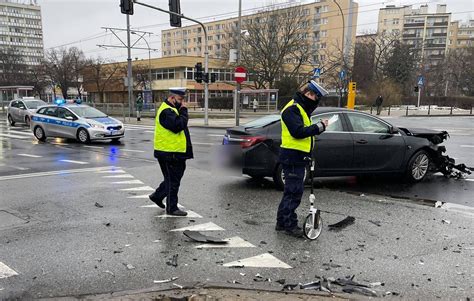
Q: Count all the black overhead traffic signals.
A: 2